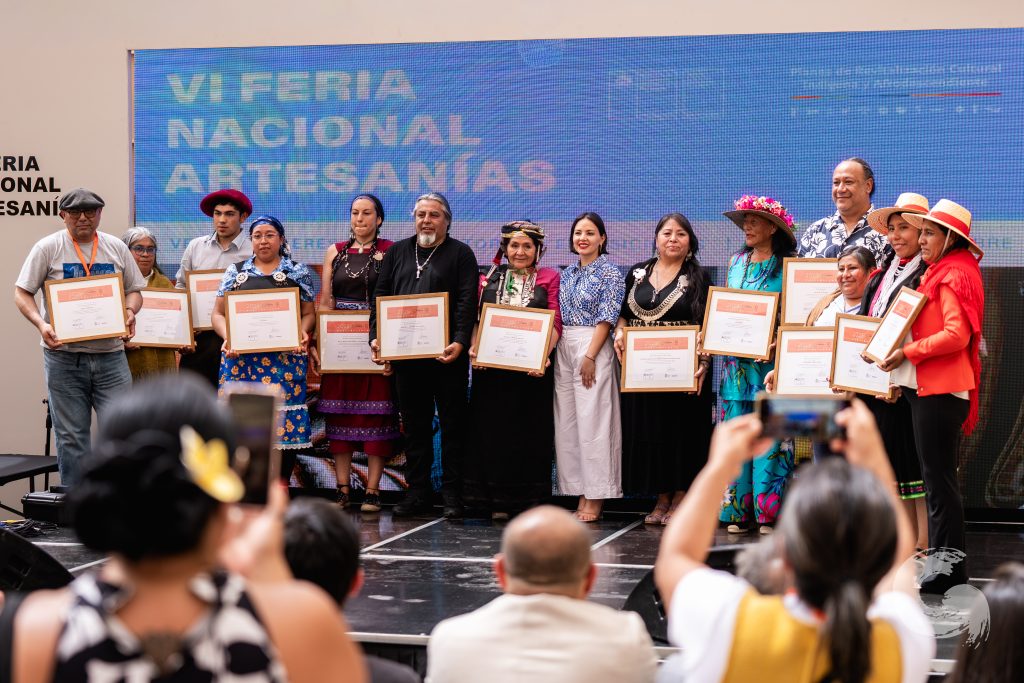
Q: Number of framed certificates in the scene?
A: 13